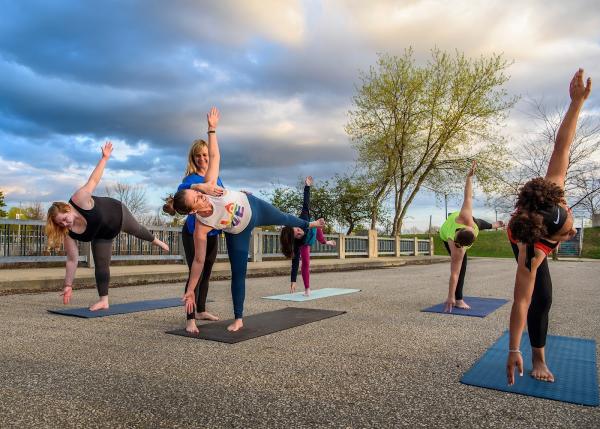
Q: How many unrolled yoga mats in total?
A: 5